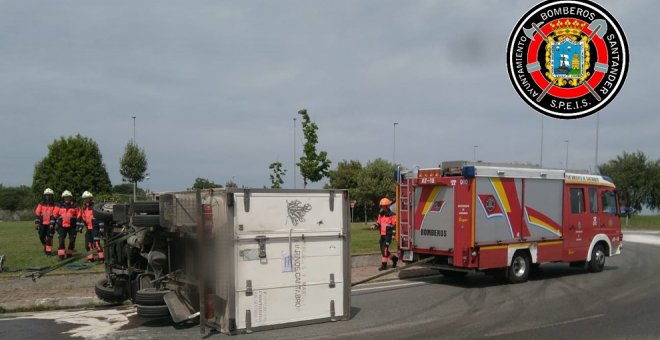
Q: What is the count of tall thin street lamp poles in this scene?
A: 7